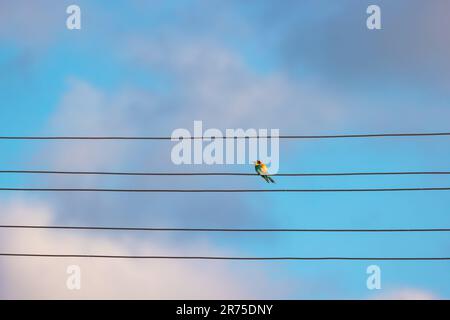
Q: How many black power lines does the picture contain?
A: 5